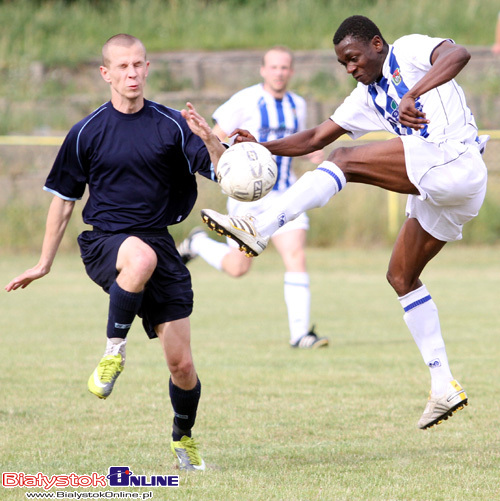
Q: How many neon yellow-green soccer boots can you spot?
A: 2